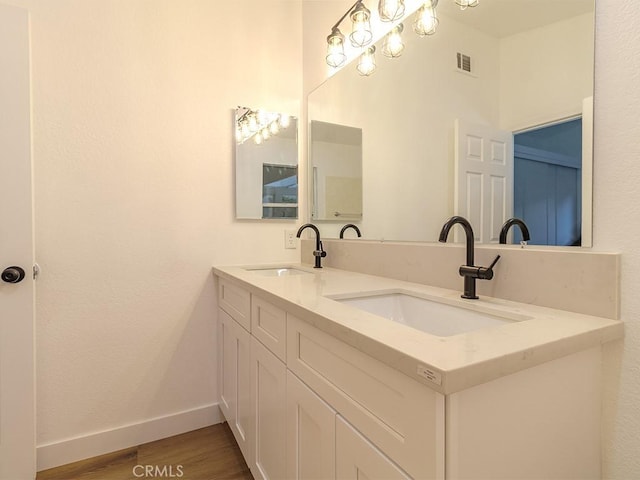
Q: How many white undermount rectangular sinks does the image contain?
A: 2